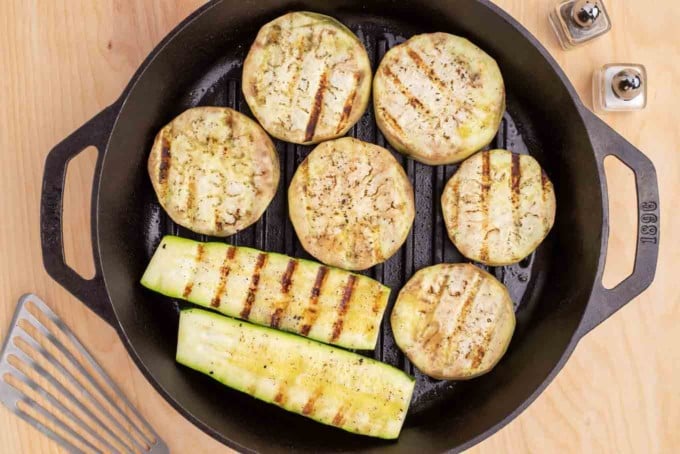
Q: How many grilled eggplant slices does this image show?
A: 6